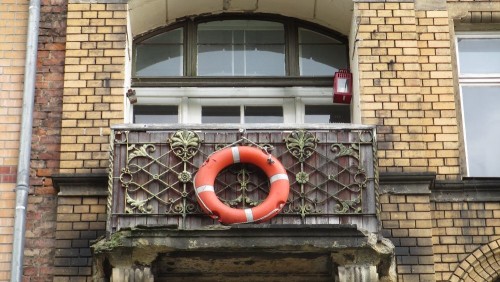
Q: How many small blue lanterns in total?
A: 0